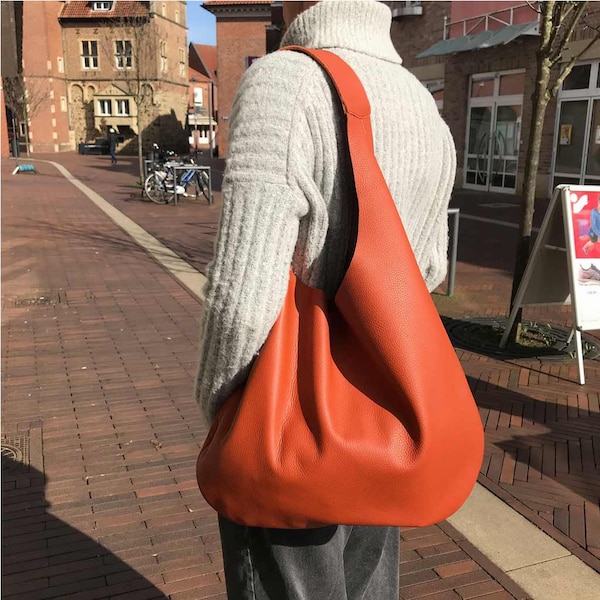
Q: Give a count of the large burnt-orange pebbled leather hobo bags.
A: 1